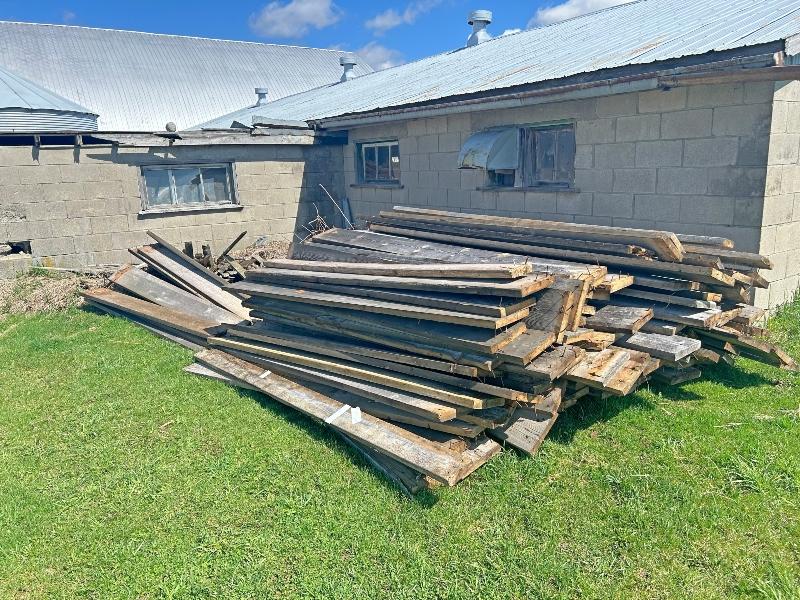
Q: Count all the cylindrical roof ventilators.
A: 3